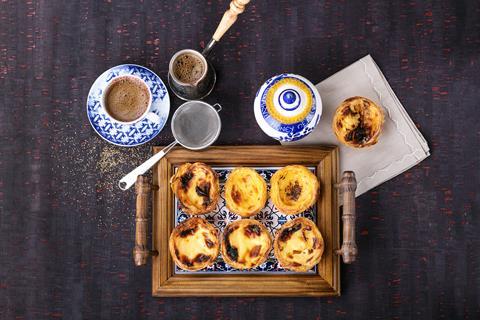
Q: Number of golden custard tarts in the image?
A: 7